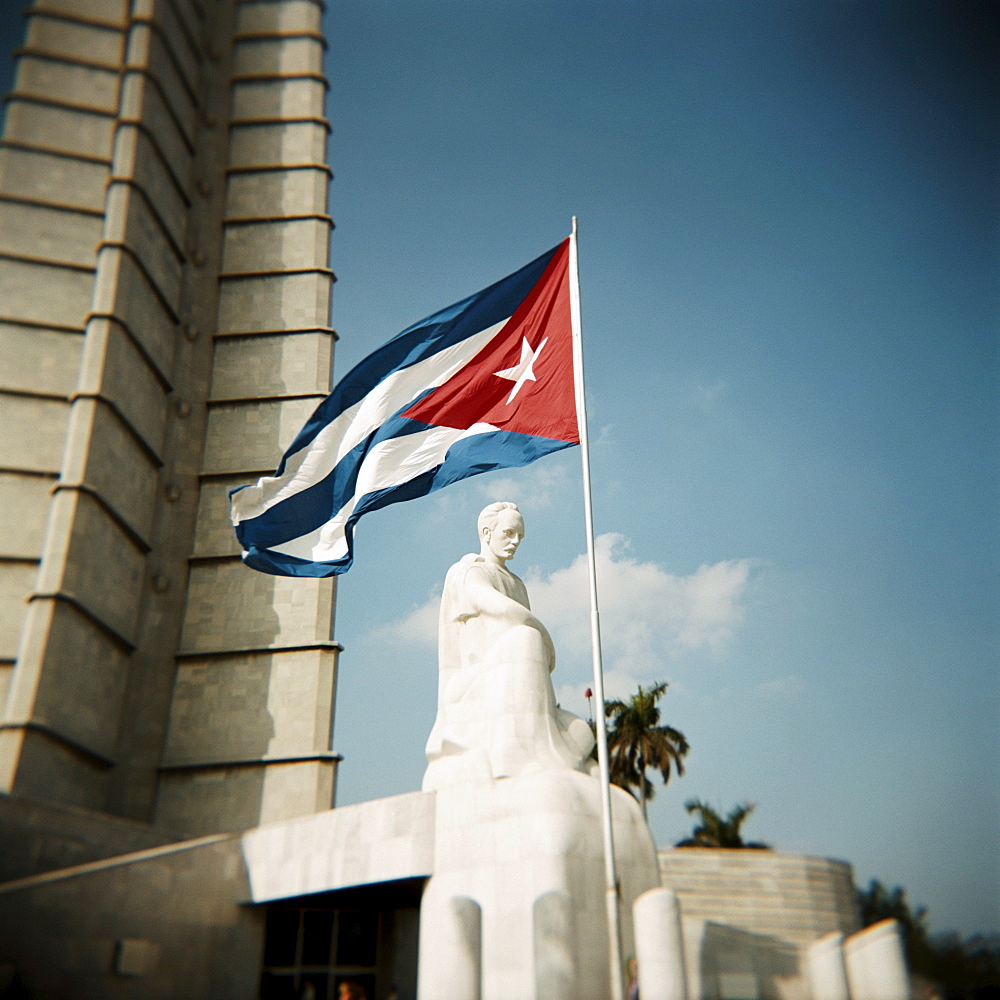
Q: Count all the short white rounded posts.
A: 5